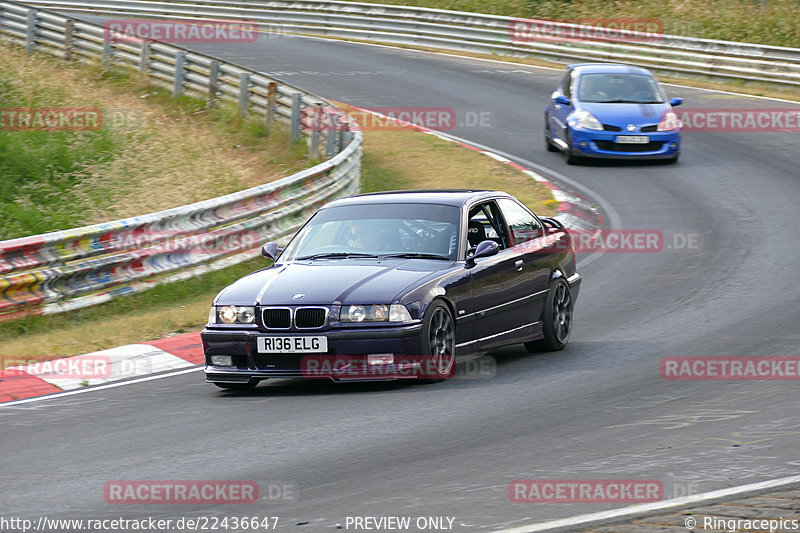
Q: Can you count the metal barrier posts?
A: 12